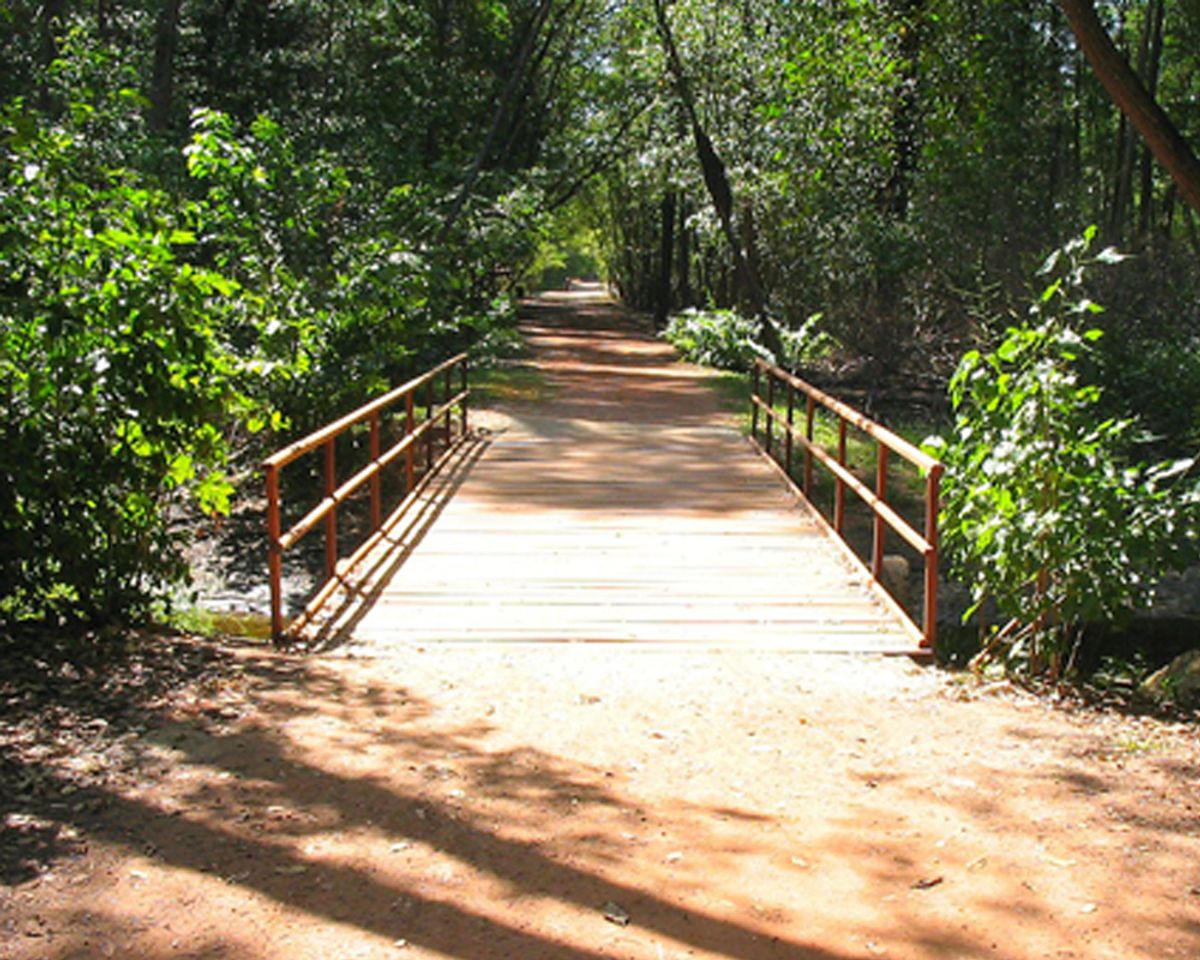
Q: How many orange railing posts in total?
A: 14